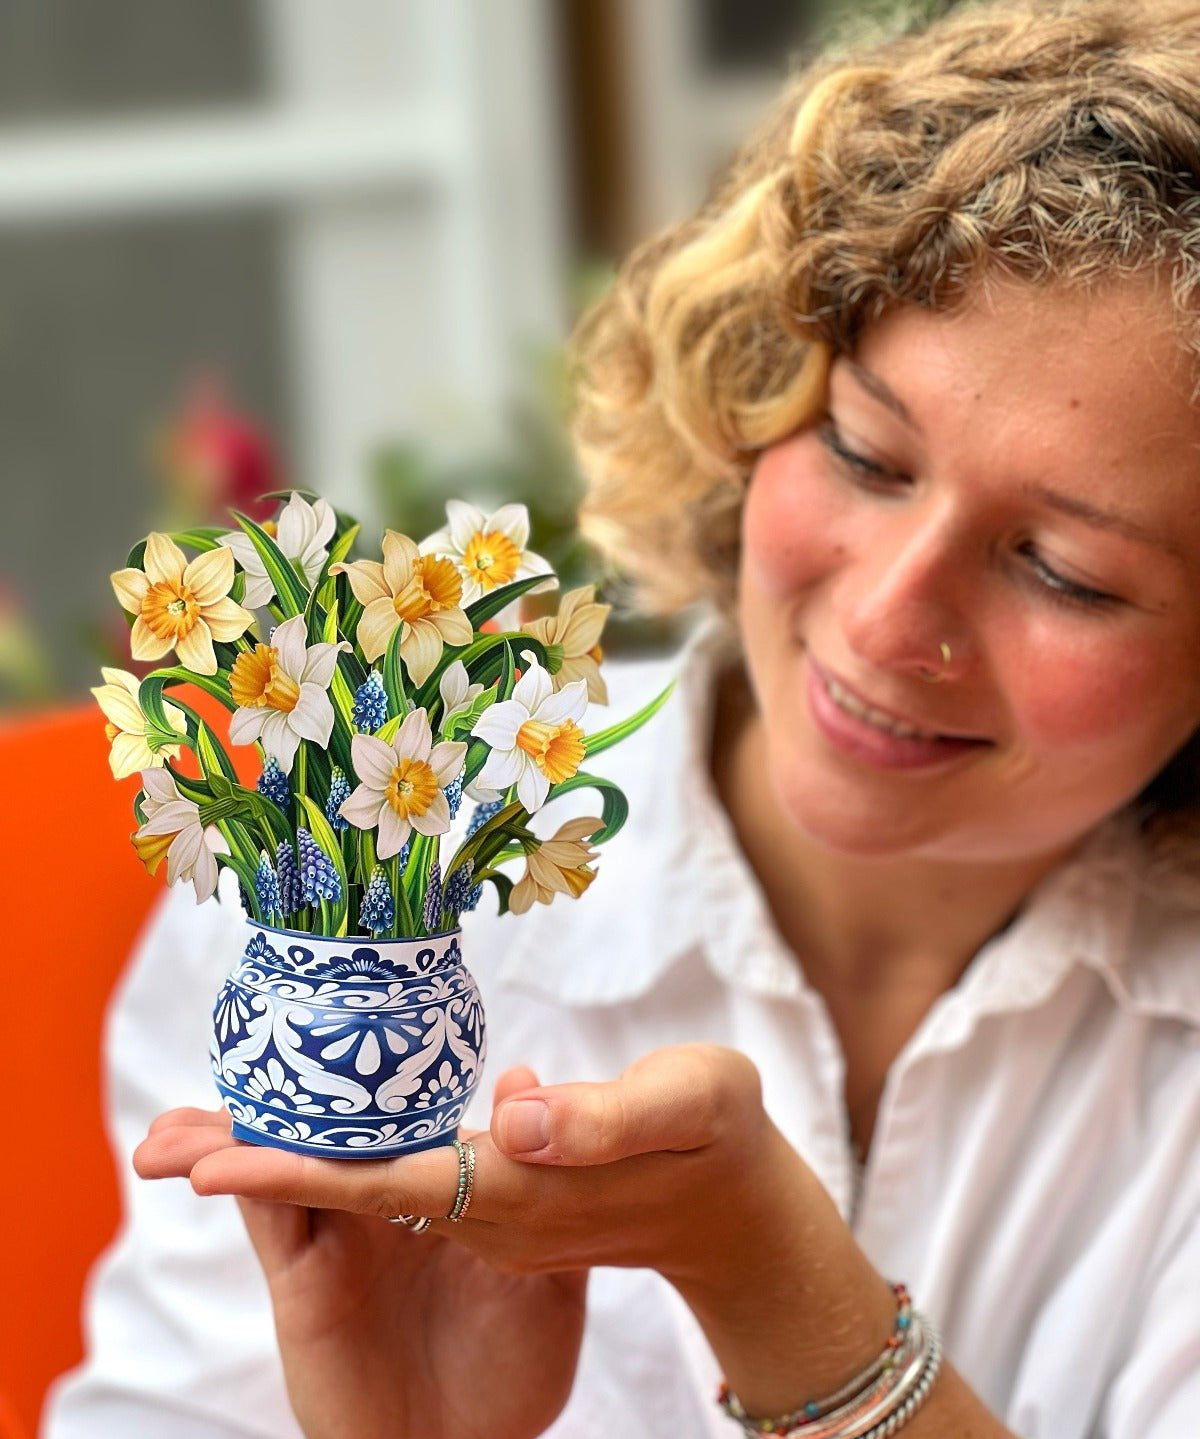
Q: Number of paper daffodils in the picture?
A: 12